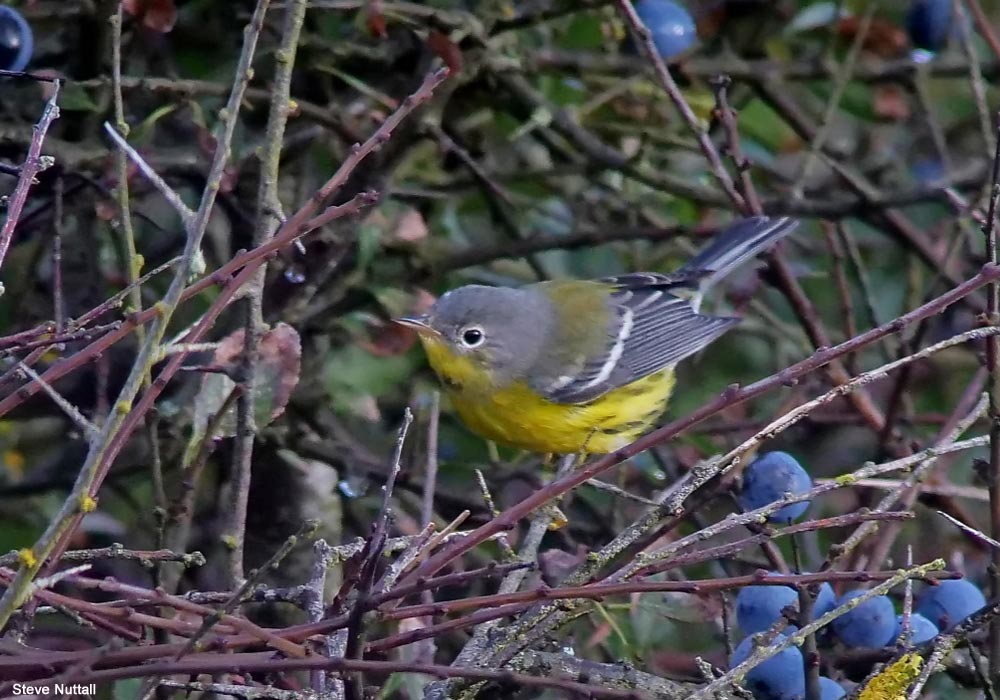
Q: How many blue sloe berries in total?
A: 11